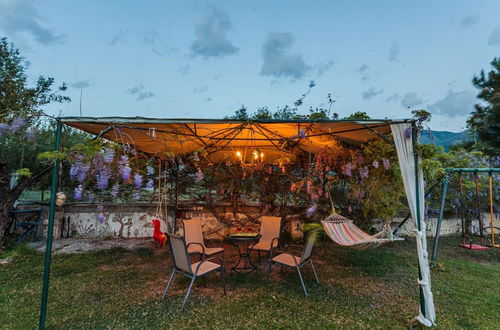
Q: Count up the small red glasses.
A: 2